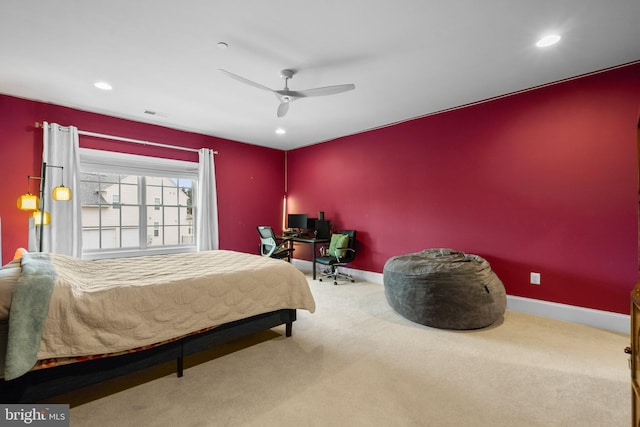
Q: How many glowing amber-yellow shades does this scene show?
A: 3